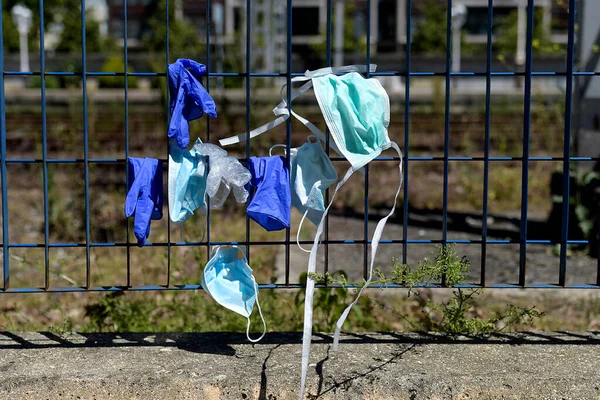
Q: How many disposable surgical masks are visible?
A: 4